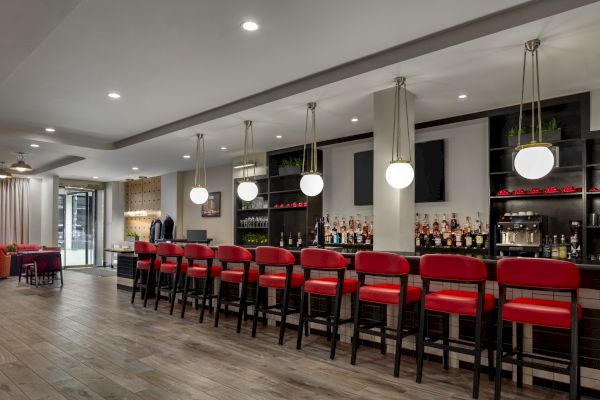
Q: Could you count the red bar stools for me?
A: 9